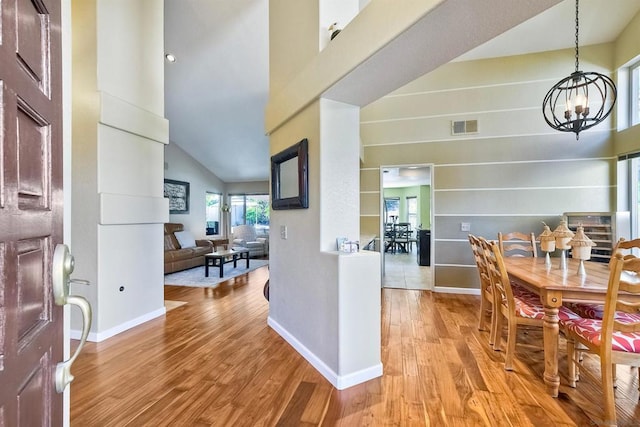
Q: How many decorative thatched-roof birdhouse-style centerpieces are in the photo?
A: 3